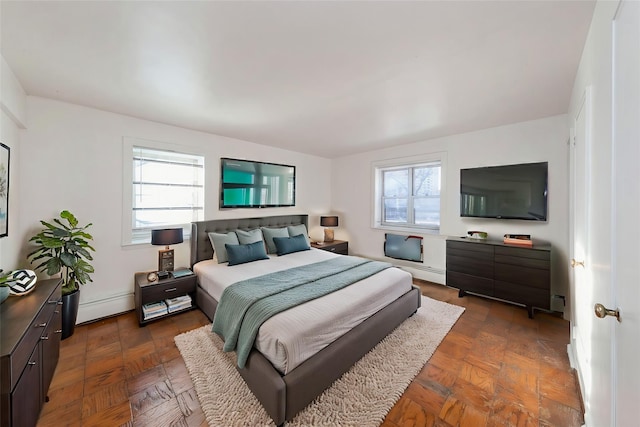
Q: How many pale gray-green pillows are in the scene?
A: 4